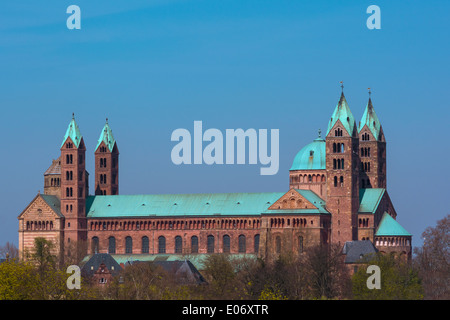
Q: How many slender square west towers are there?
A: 2